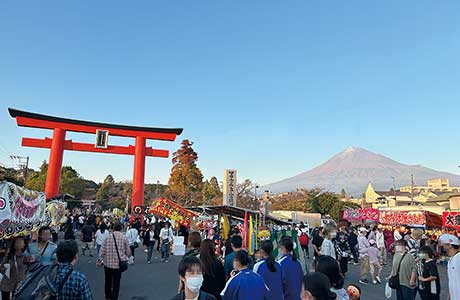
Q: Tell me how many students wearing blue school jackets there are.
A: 3